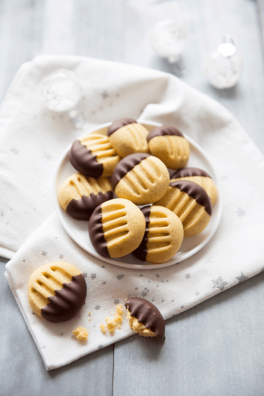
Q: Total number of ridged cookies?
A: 11